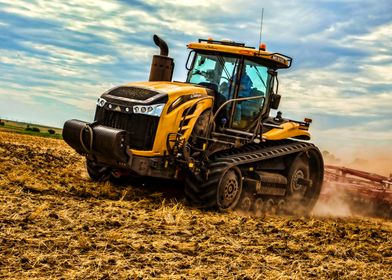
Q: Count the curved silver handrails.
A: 2